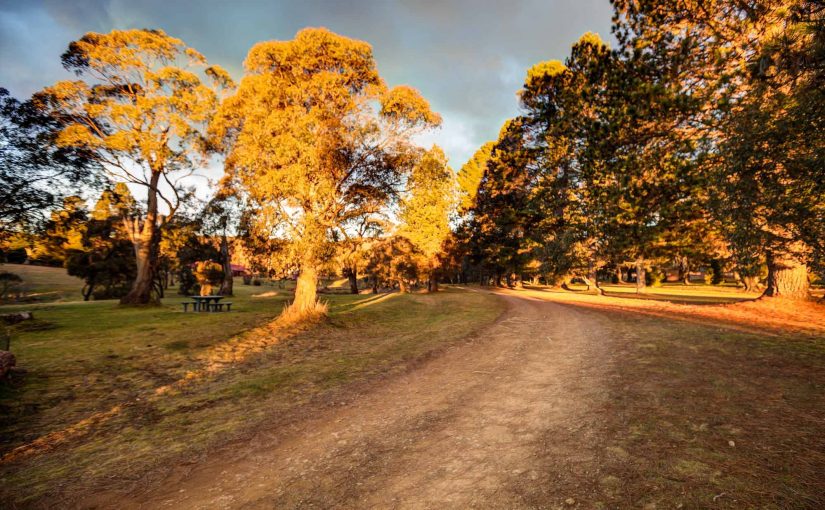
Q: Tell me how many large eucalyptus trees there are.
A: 2